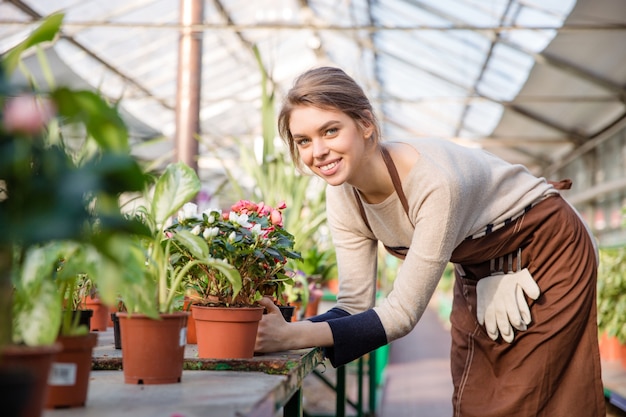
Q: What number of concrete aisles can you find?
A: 1